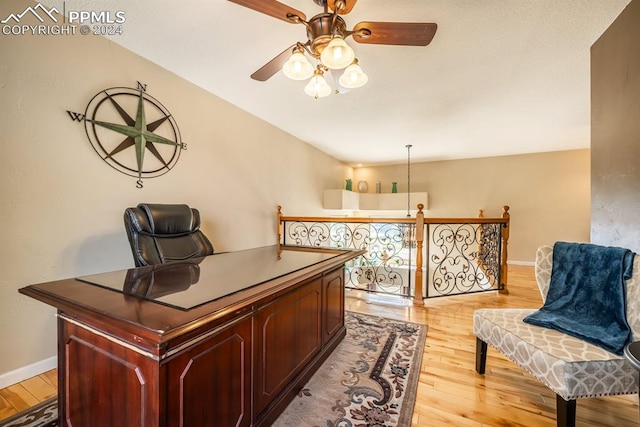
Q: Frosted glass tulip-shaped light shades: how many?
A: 4